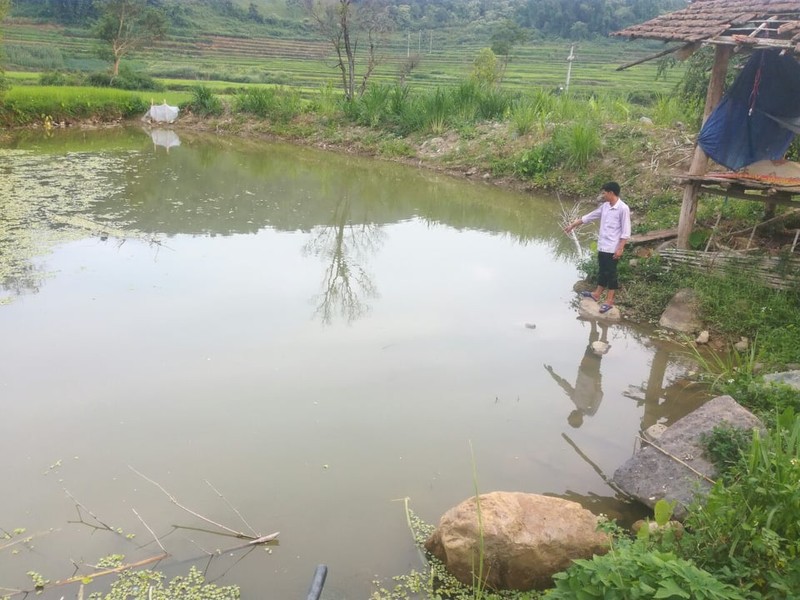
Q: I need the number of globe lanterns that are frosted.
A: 0